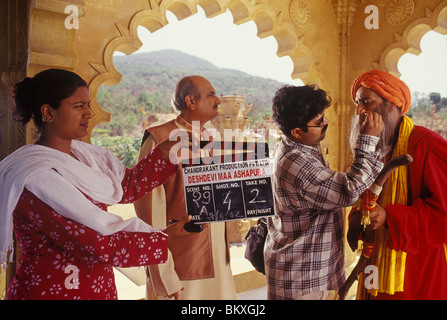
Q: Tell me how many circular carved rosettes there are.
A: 2